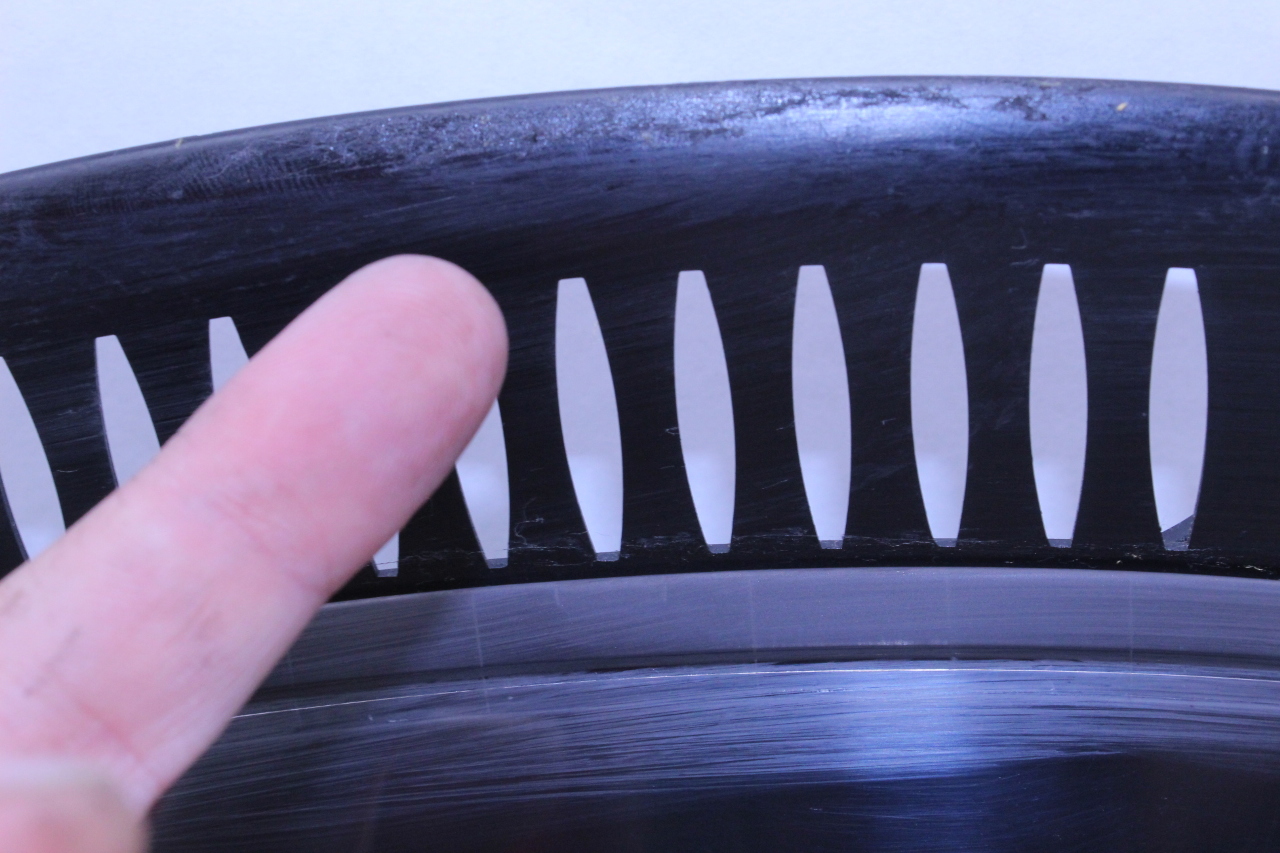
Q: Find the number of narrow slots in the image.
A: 11